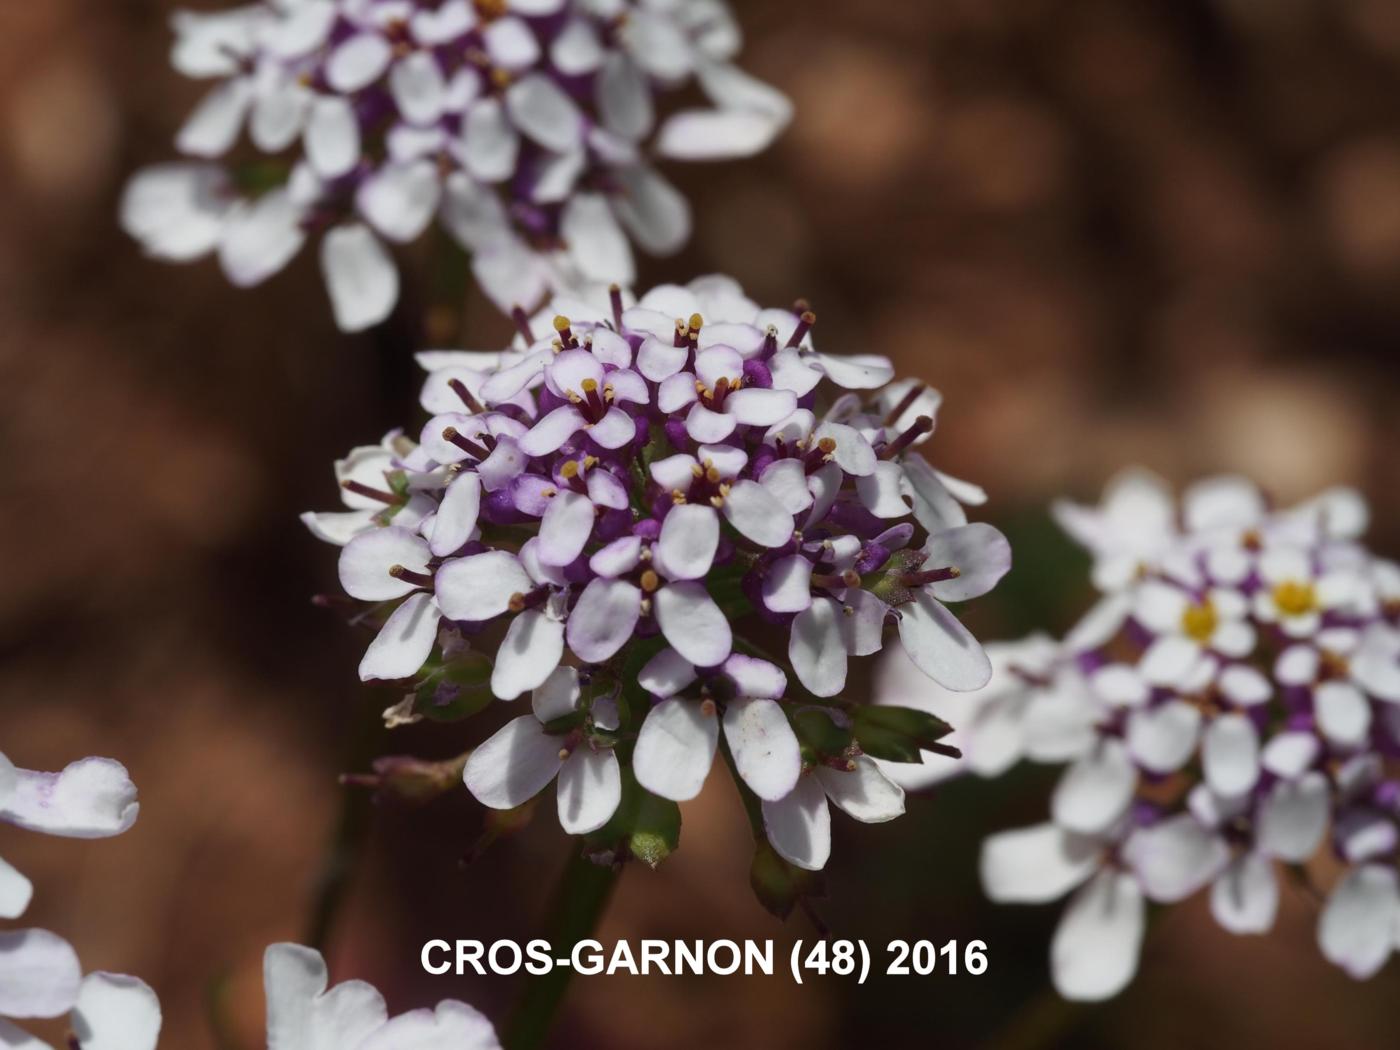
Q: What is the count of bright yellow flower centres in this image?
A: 2